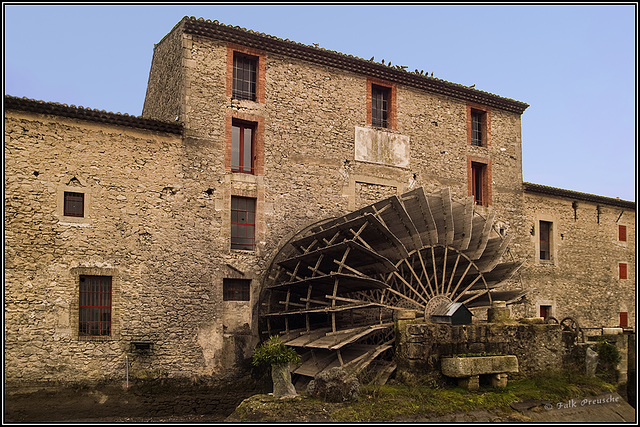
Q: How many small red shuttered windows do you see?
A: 3